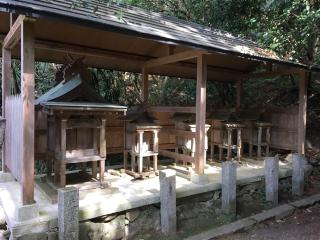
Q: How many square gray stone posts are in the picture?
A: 5